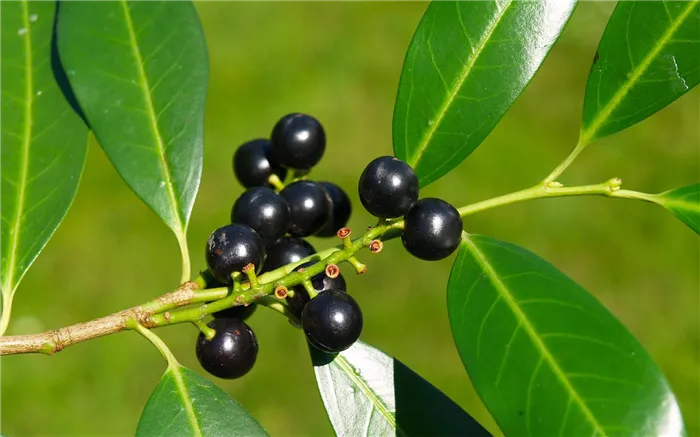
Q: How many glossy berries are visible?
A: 13